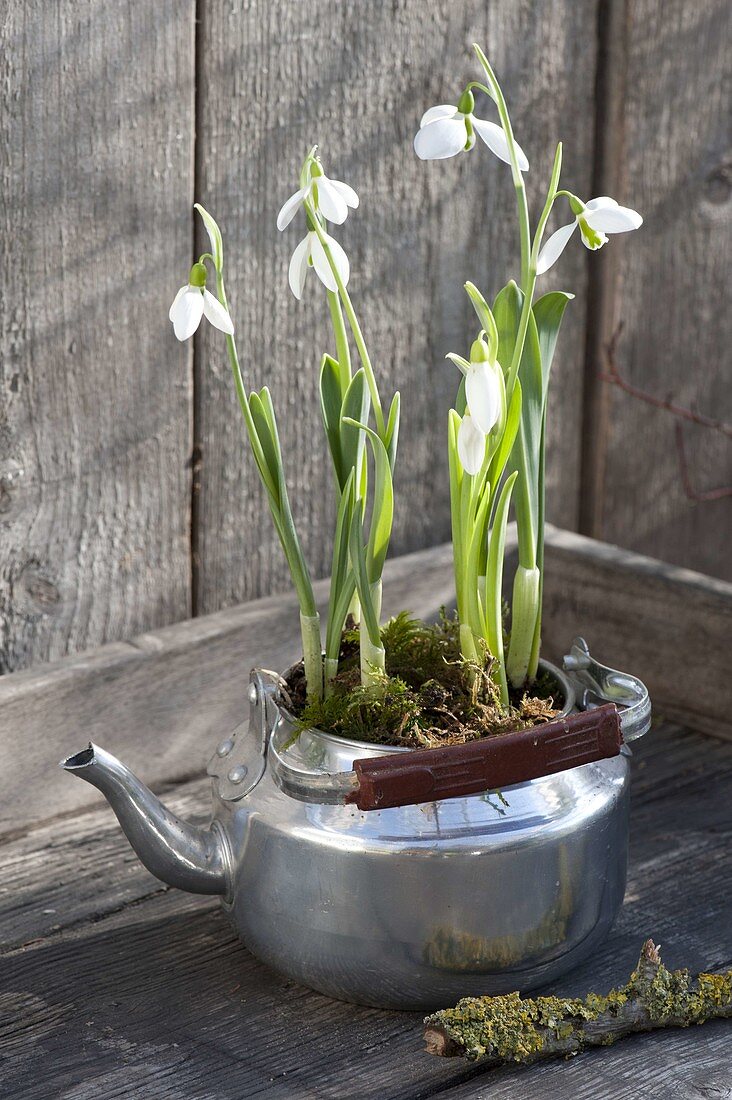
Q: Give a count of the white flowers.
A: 7